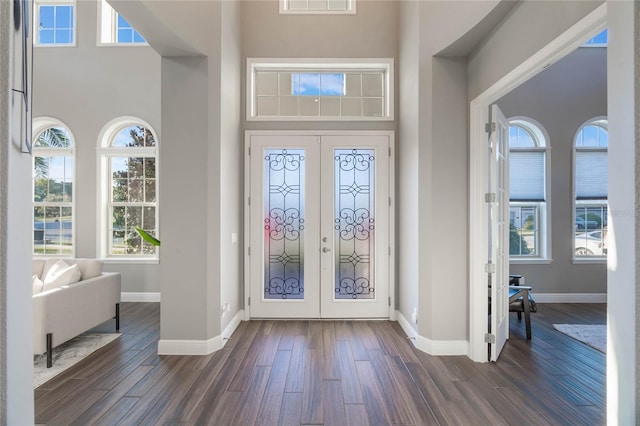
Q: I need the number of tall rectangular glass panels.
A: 2